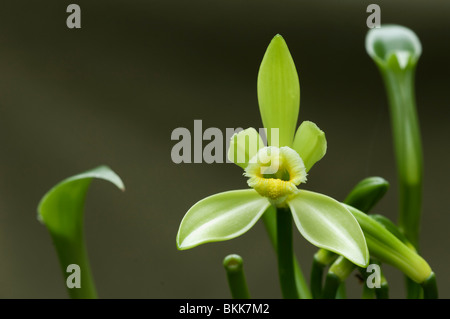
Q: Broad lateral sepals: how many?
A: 2